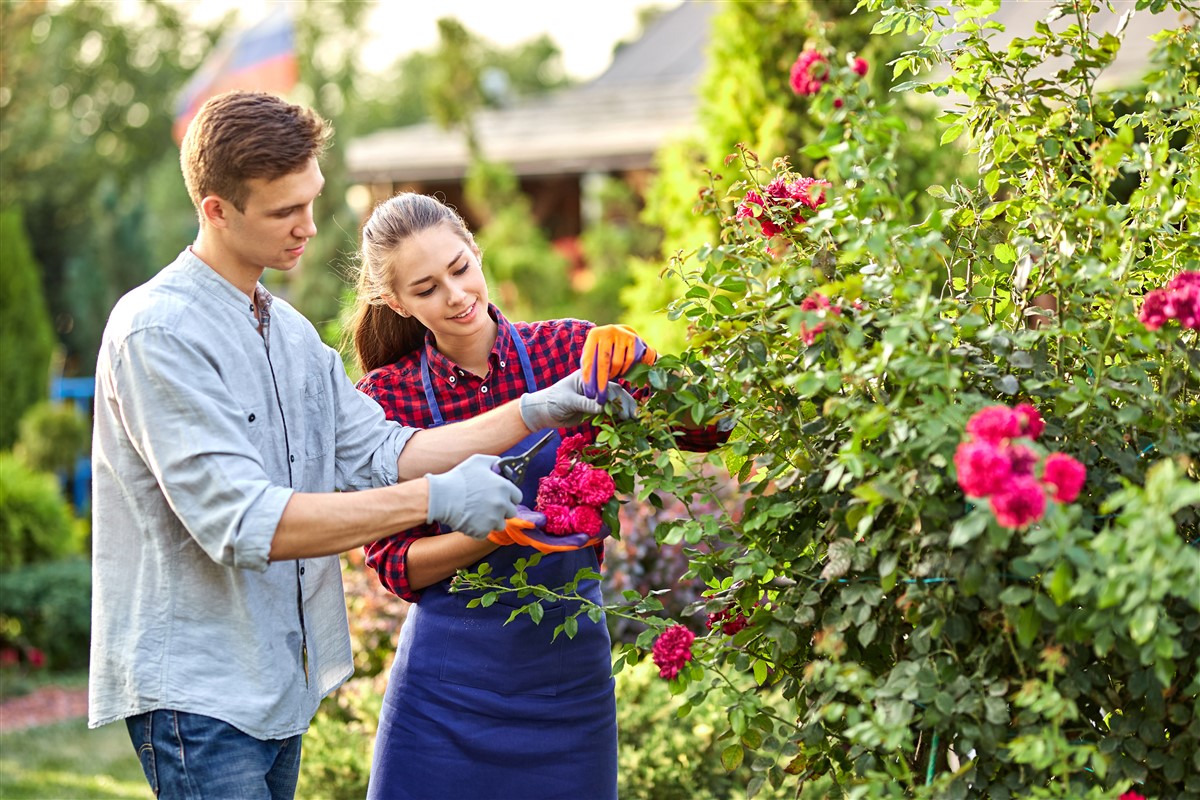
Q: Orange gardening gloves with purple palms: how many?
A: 2